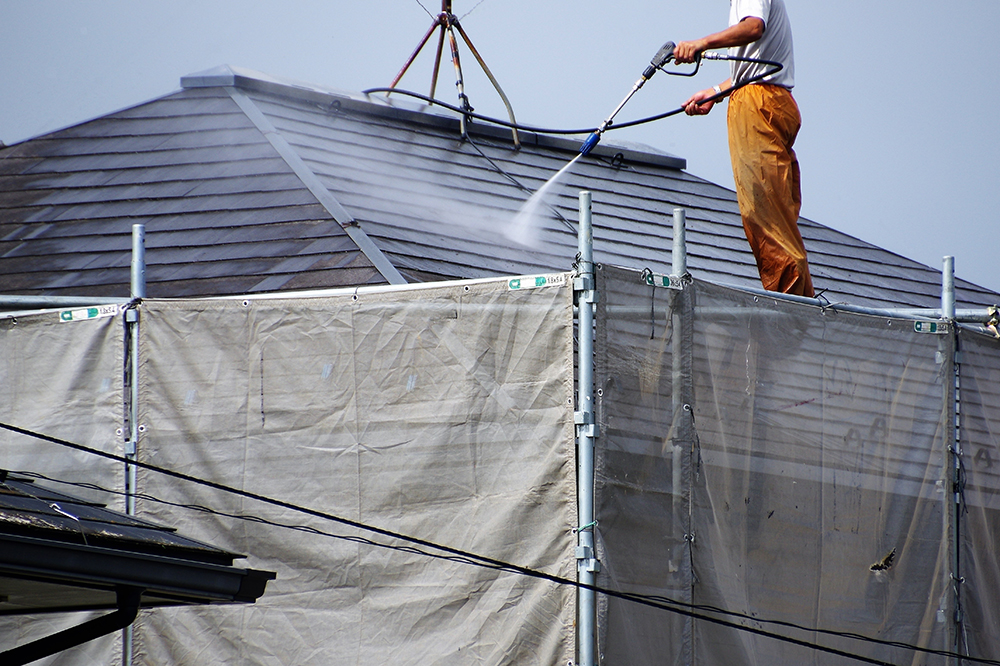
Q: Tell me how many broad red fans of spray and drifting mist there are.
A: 0